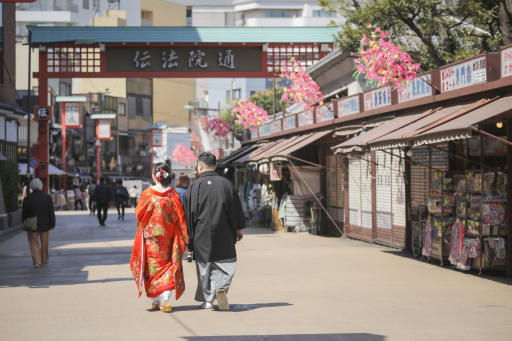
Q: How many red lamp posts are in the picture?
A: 3